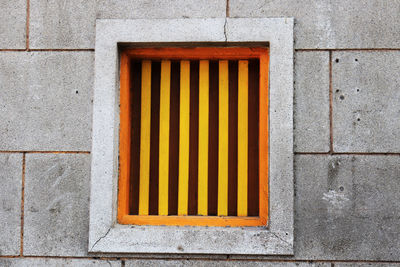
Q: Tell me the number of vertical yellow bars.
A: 6